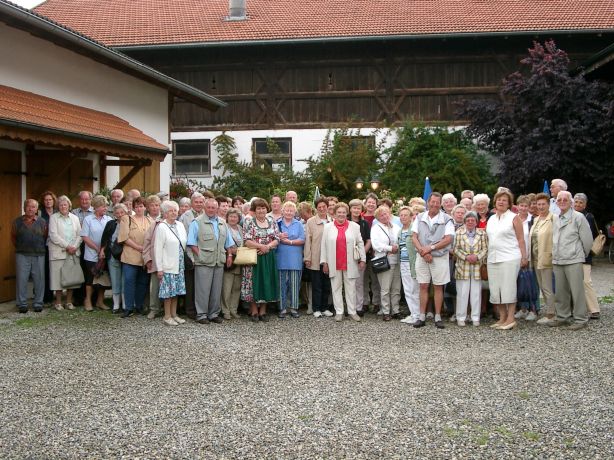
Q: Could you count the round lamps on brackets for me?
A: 2